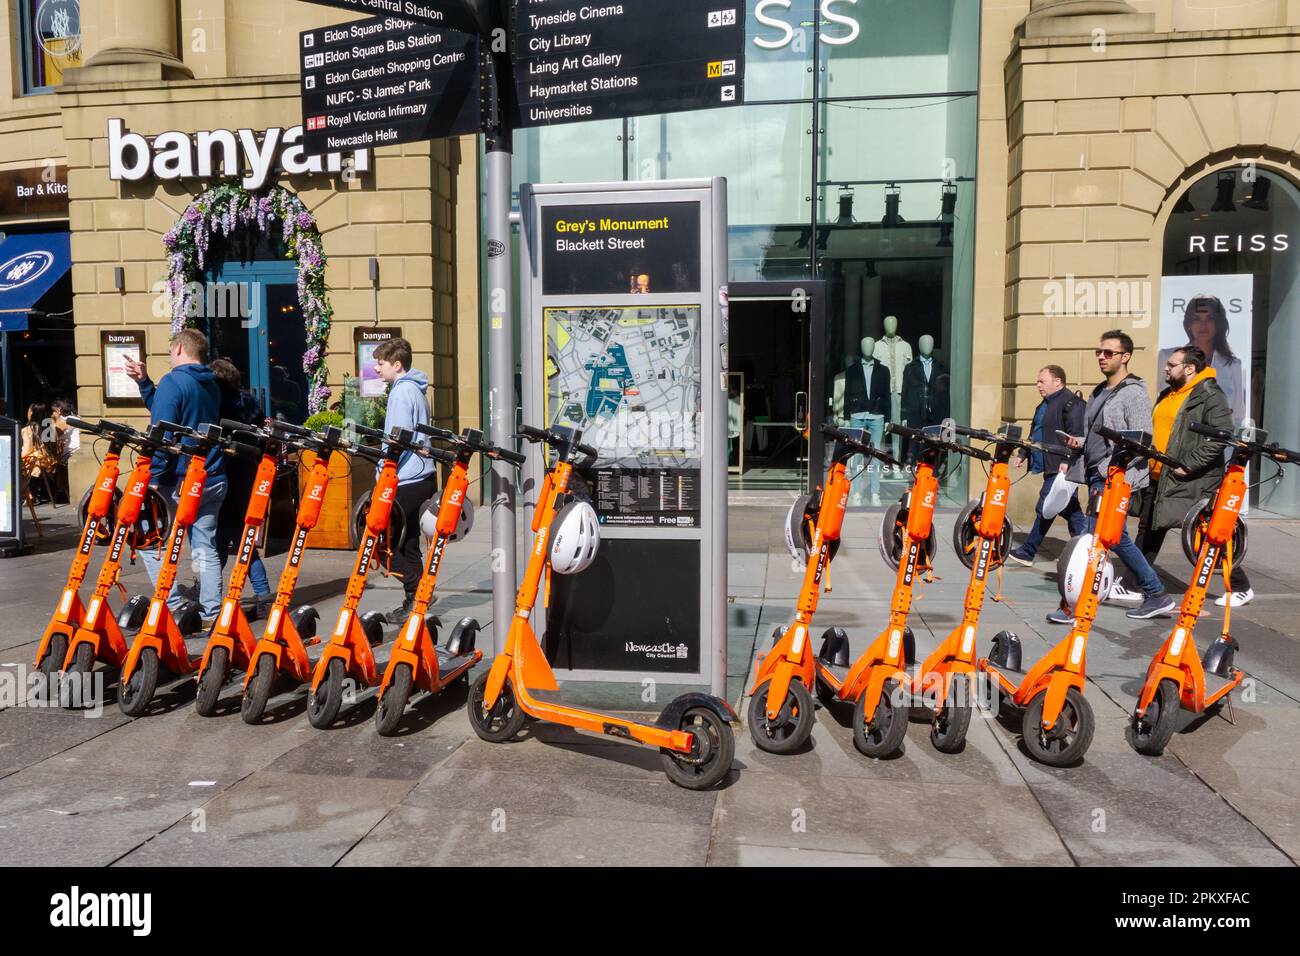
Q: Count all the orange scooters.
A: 13